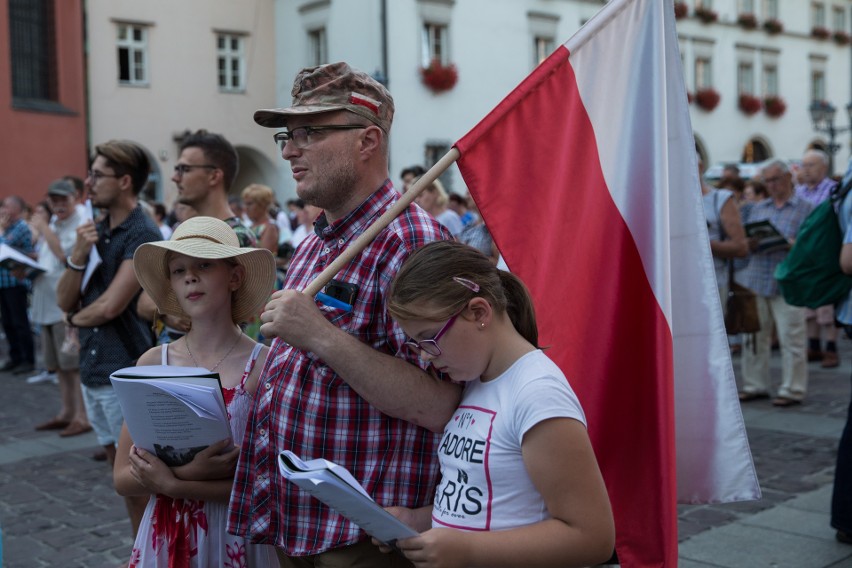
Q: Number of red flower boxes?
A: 11